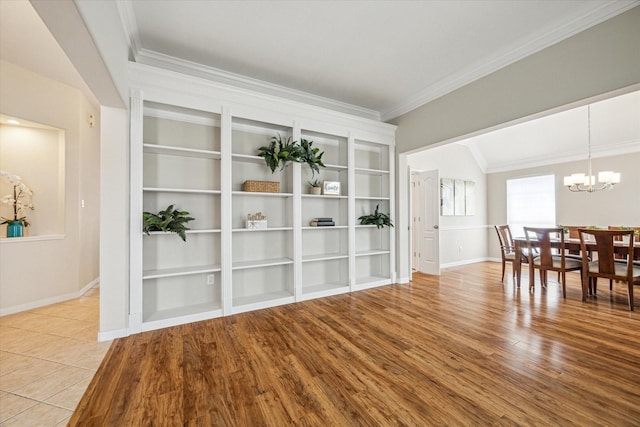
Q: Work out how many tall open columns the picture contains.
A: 4